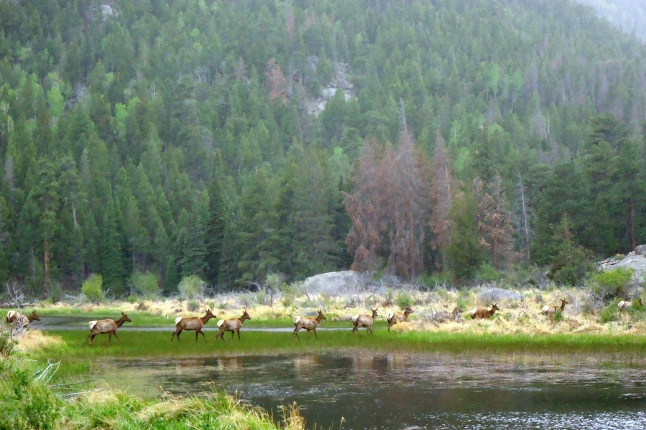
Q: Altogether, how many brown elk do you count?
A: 11